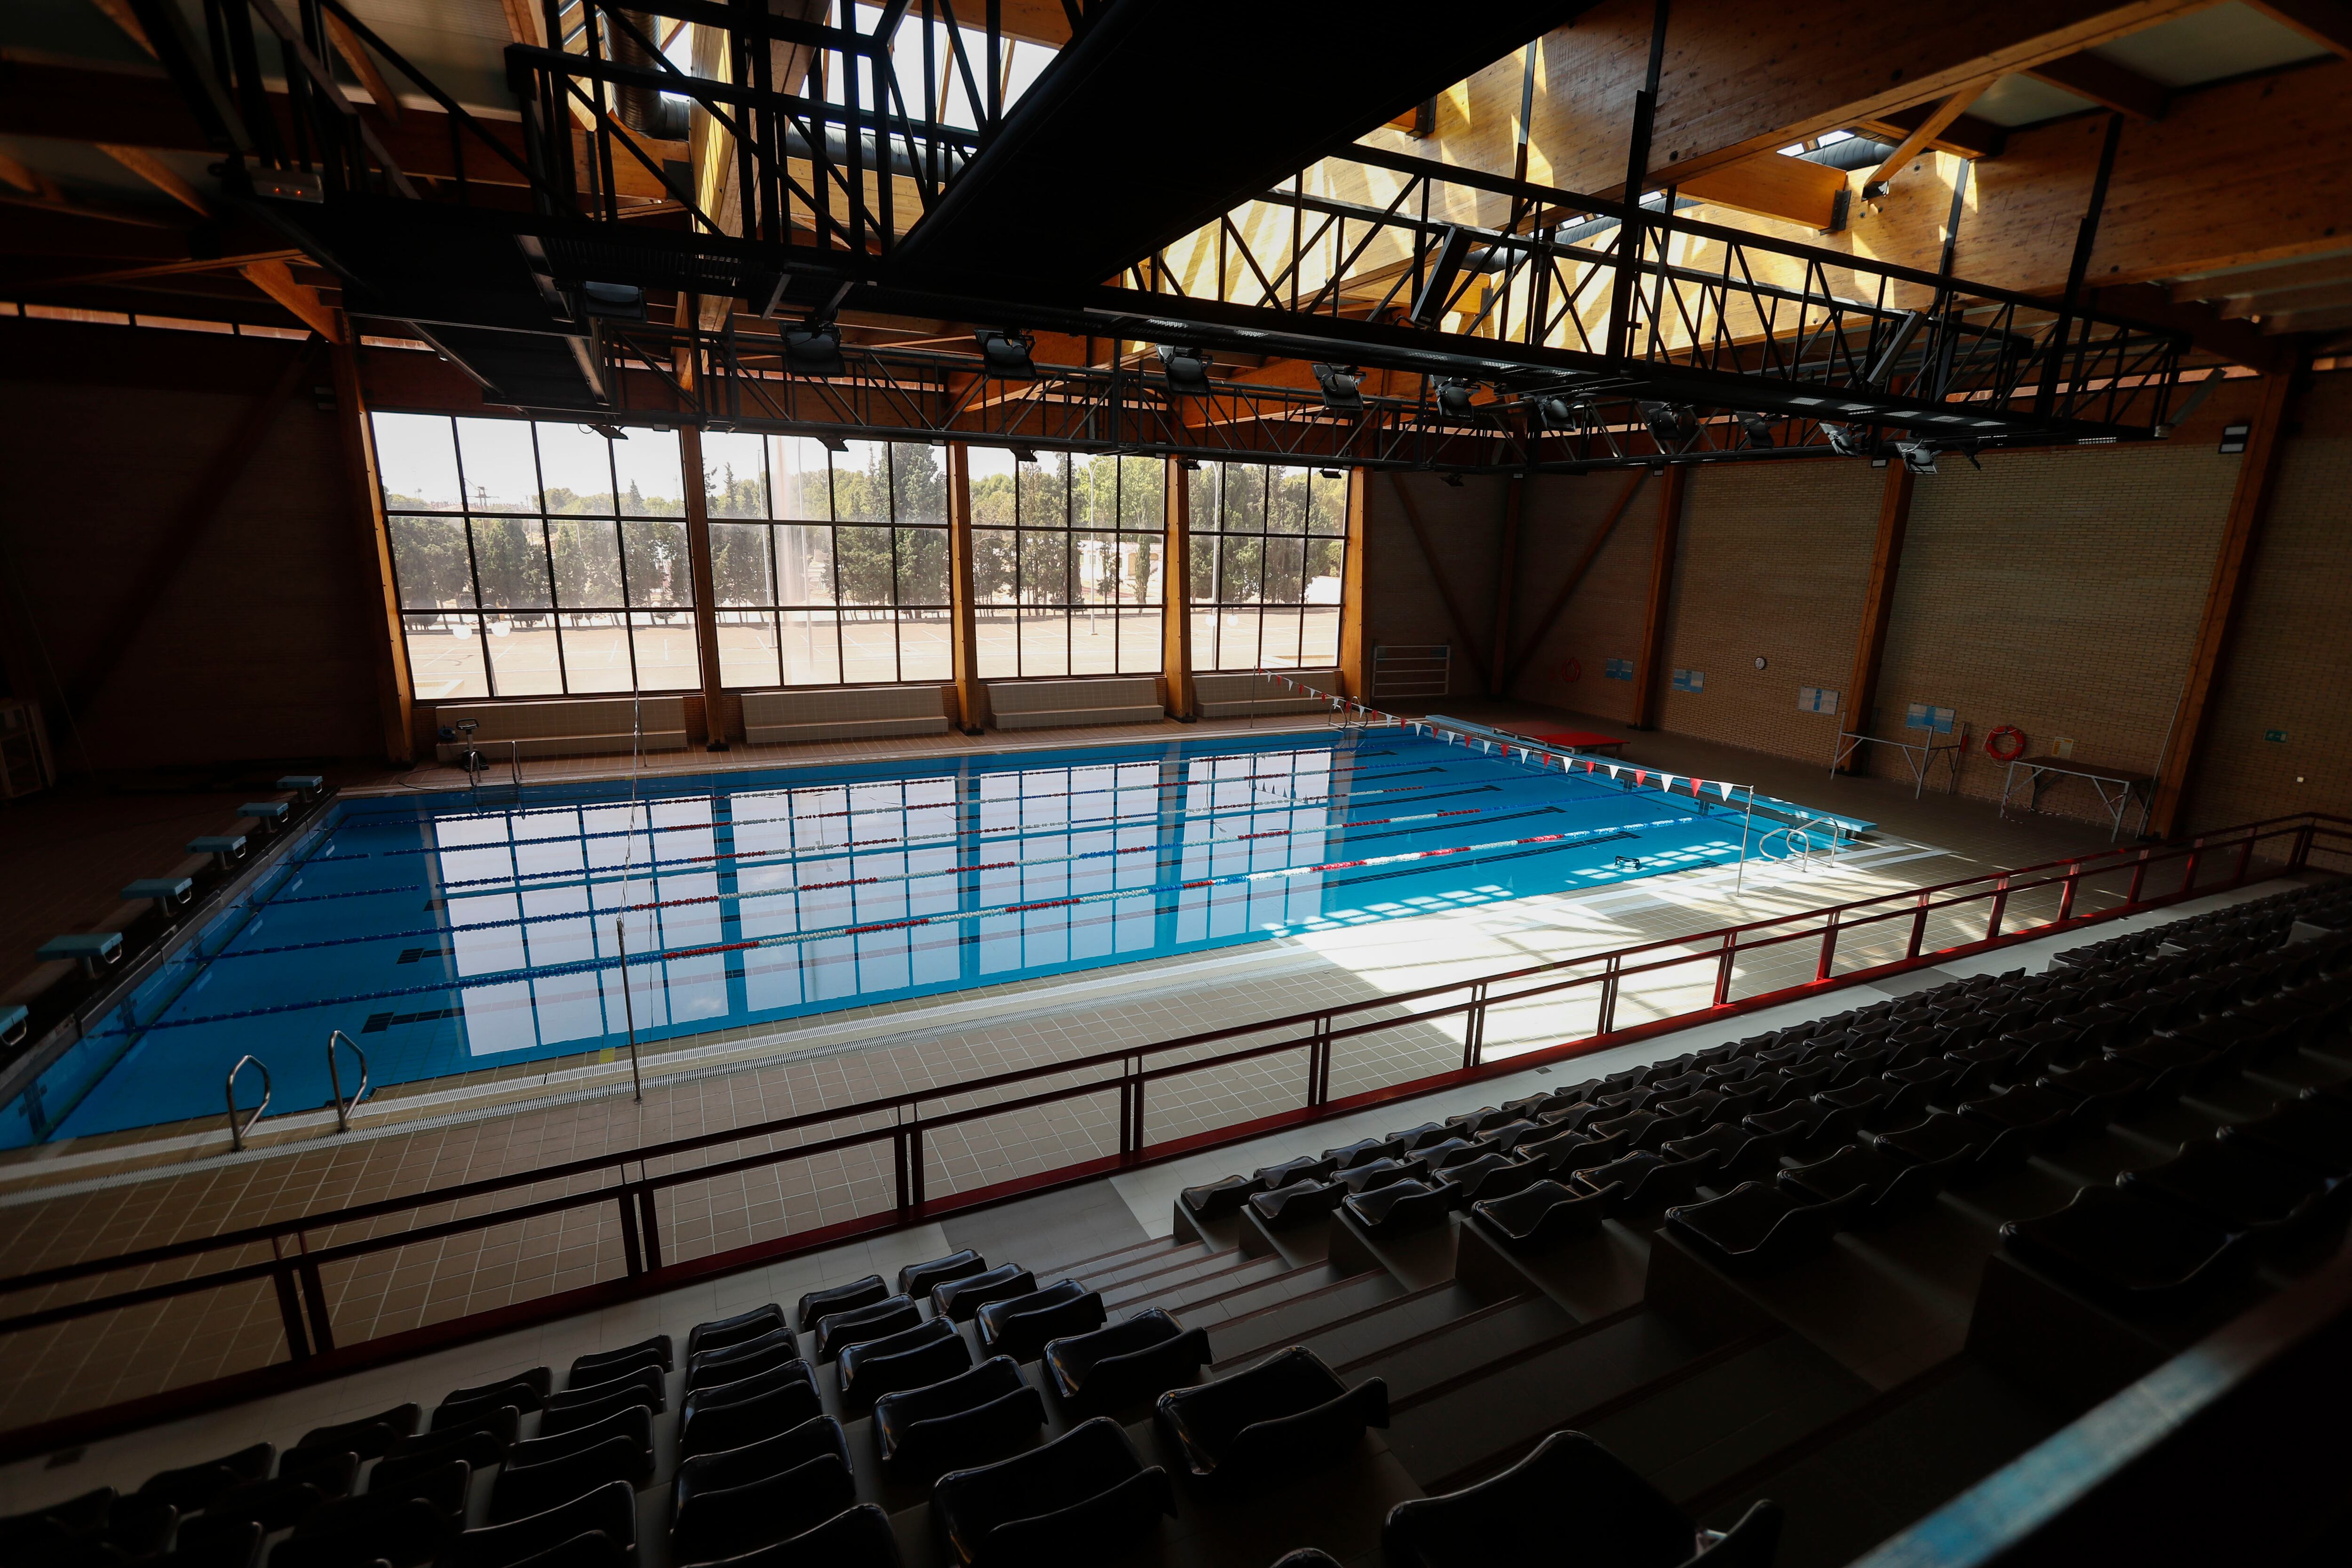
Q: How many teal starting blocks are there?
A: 6